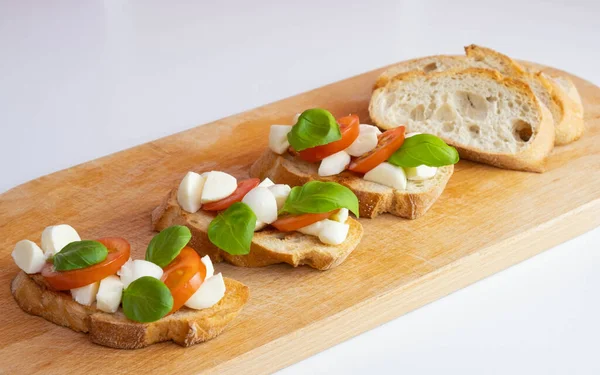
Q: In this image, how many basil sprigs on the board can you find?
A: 7